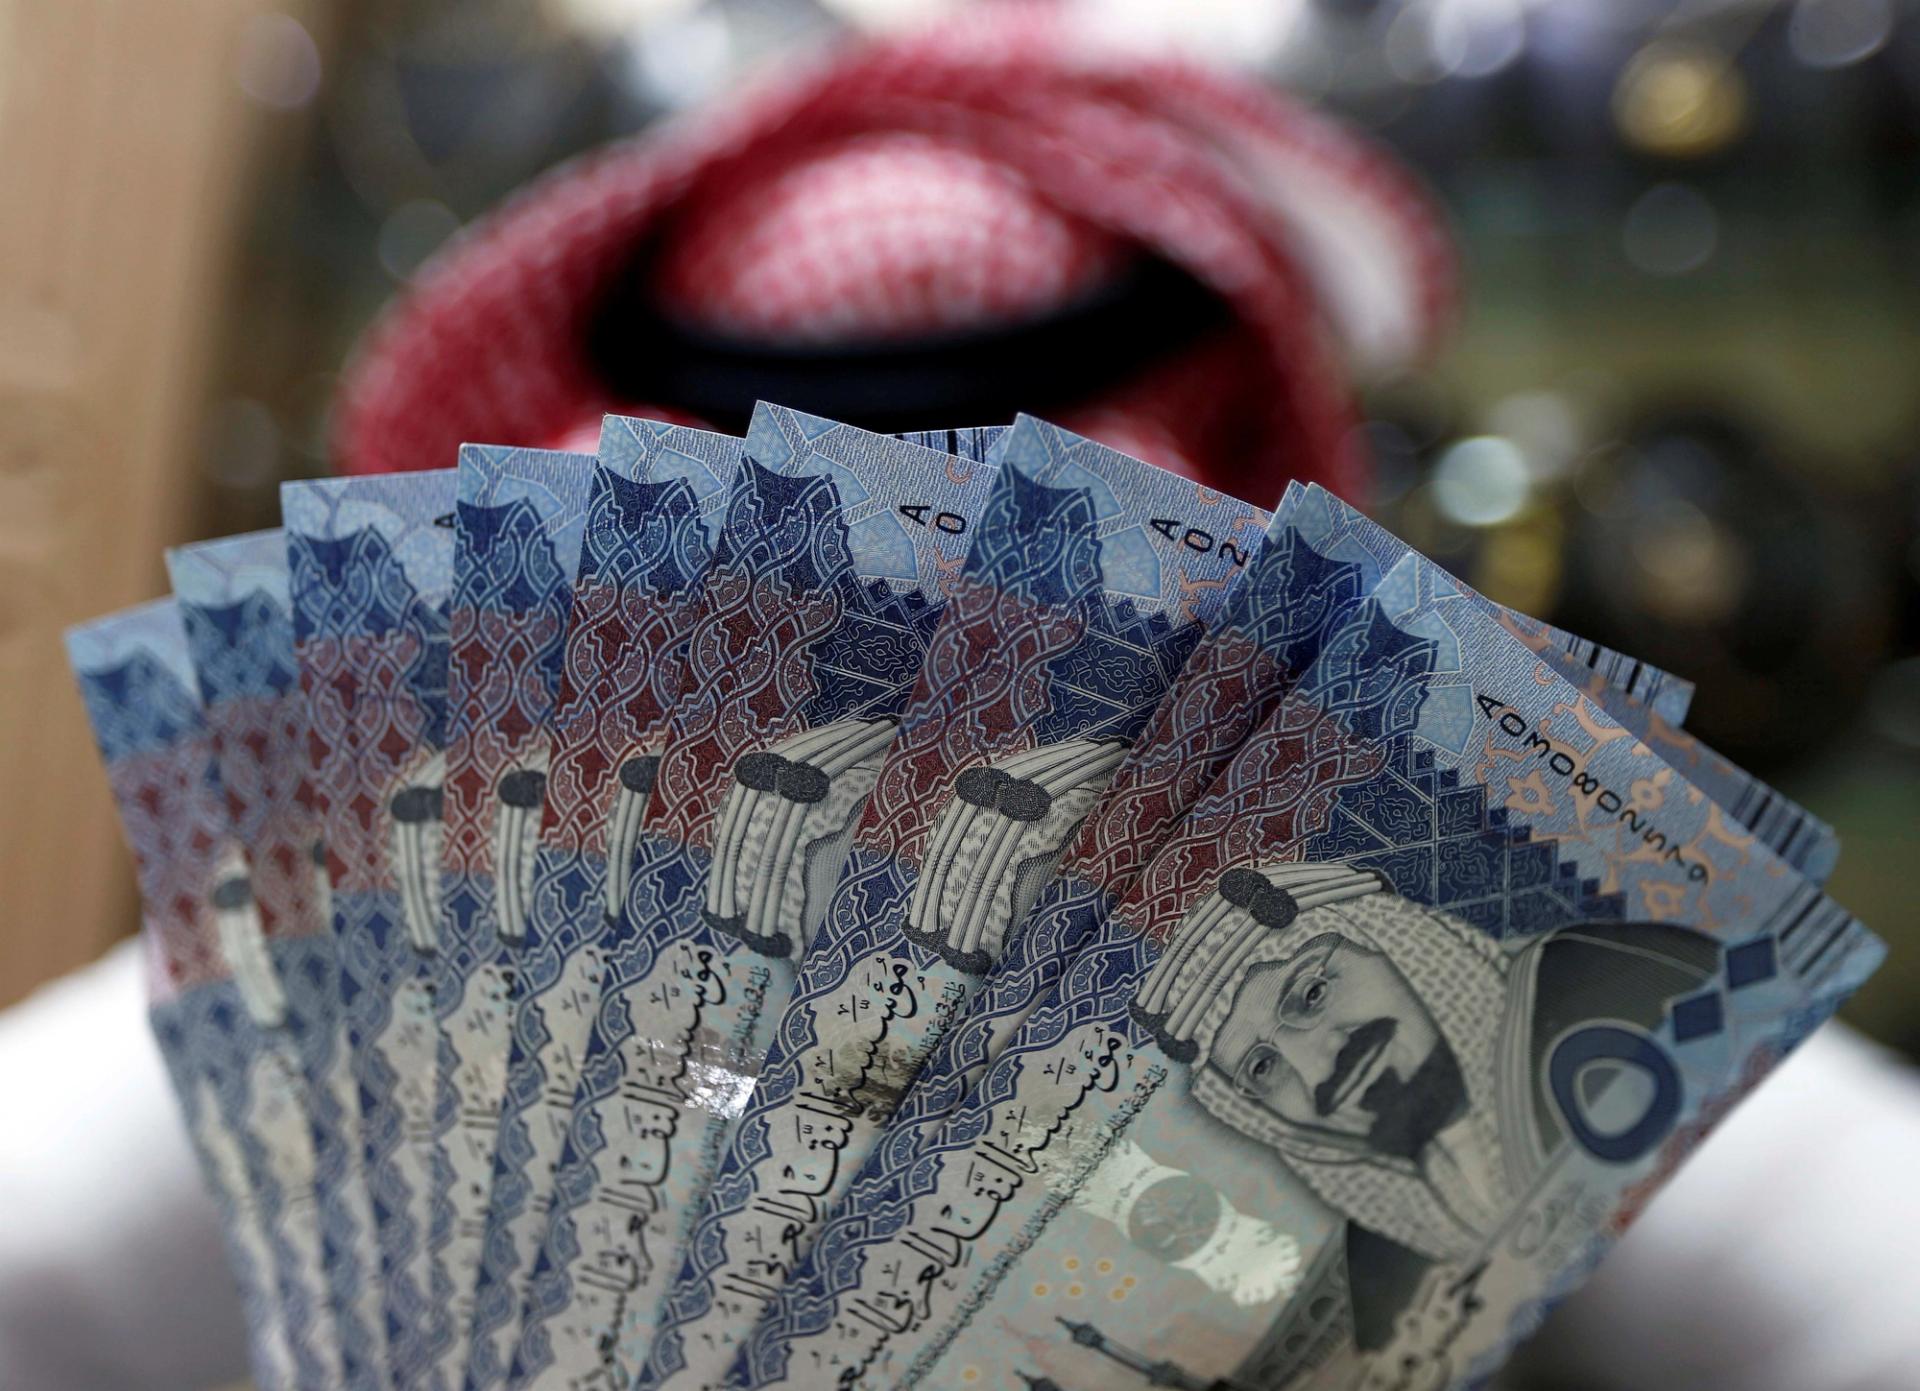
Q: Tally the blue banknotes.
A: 10